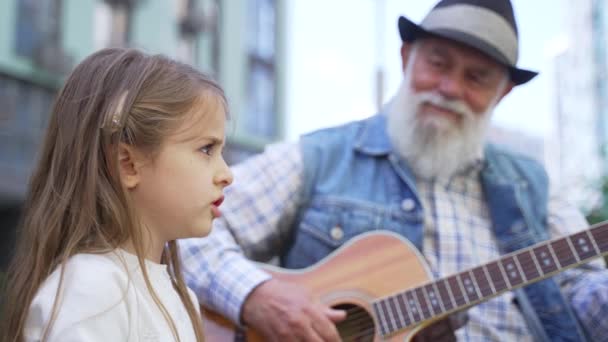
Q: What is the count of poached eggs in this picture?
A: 0